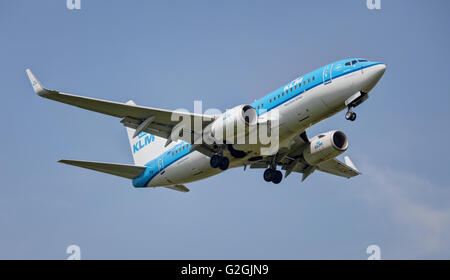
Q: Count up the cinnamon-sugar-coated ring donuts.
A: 0